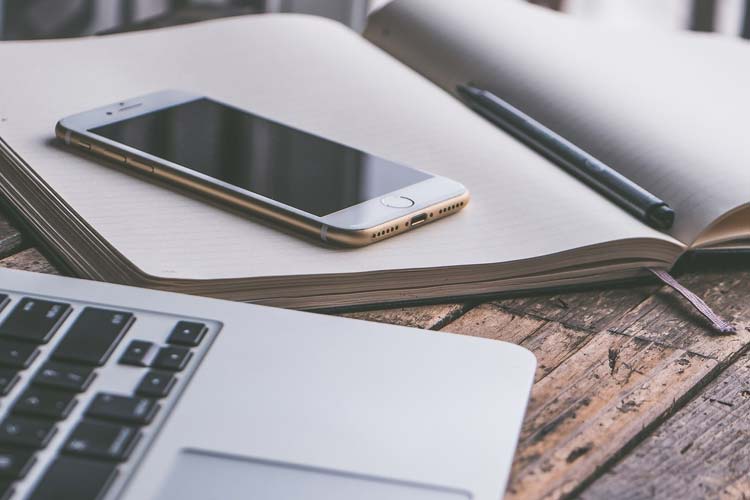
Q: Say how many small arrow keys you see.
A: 4